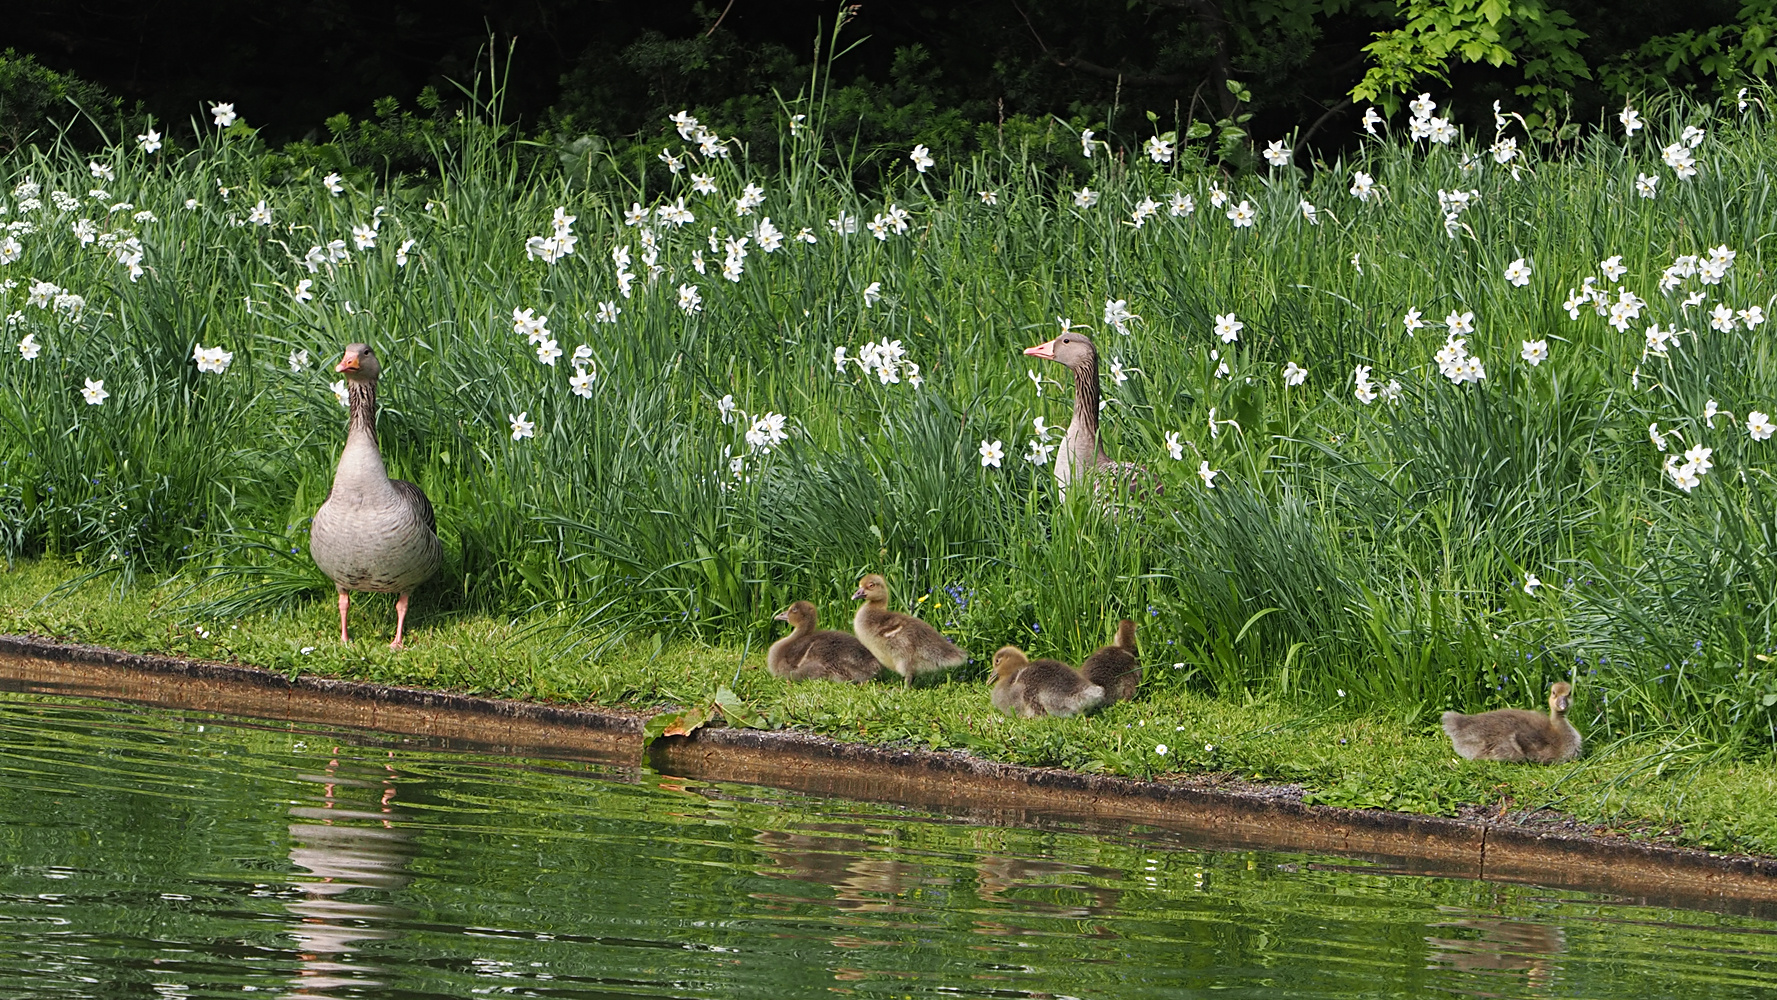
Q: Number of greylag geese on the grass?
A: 7